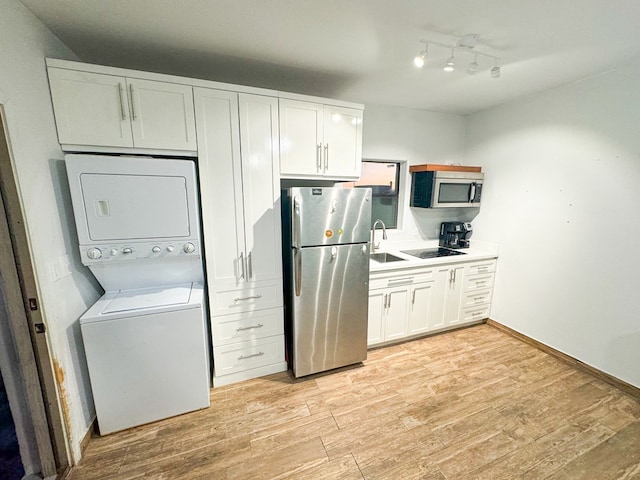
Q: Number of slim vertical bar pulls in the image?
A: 11